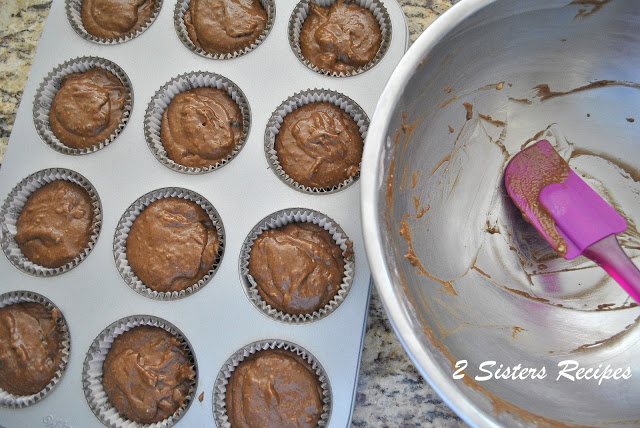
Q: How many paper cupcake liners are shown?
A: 12